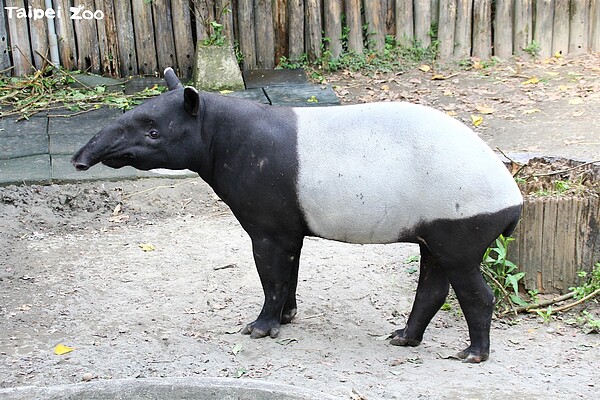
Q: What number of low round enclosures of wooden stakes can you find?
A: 1